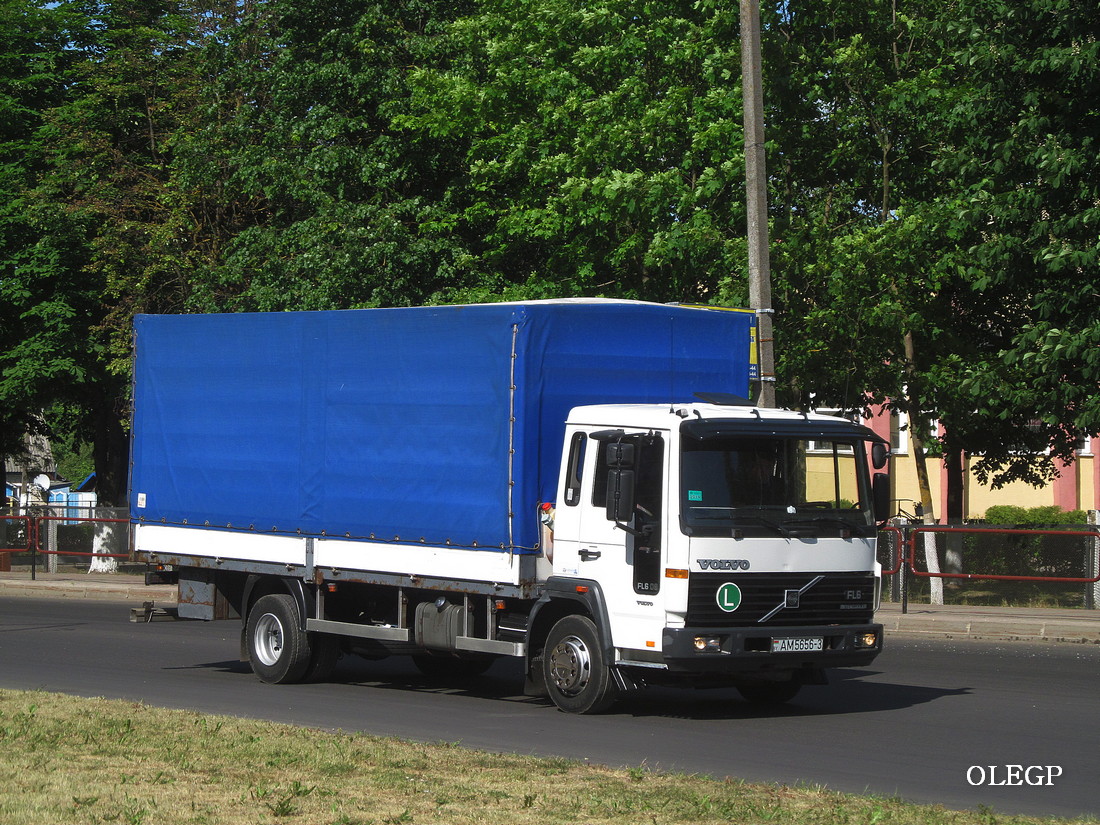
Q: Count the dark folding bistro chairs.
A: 0